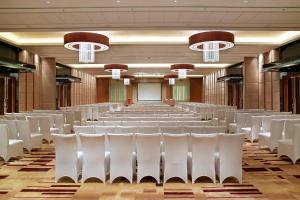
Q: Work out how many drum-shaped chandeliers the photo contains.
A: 6